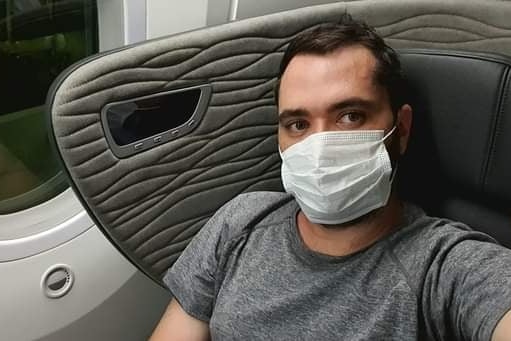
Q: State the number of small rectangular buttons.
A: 4